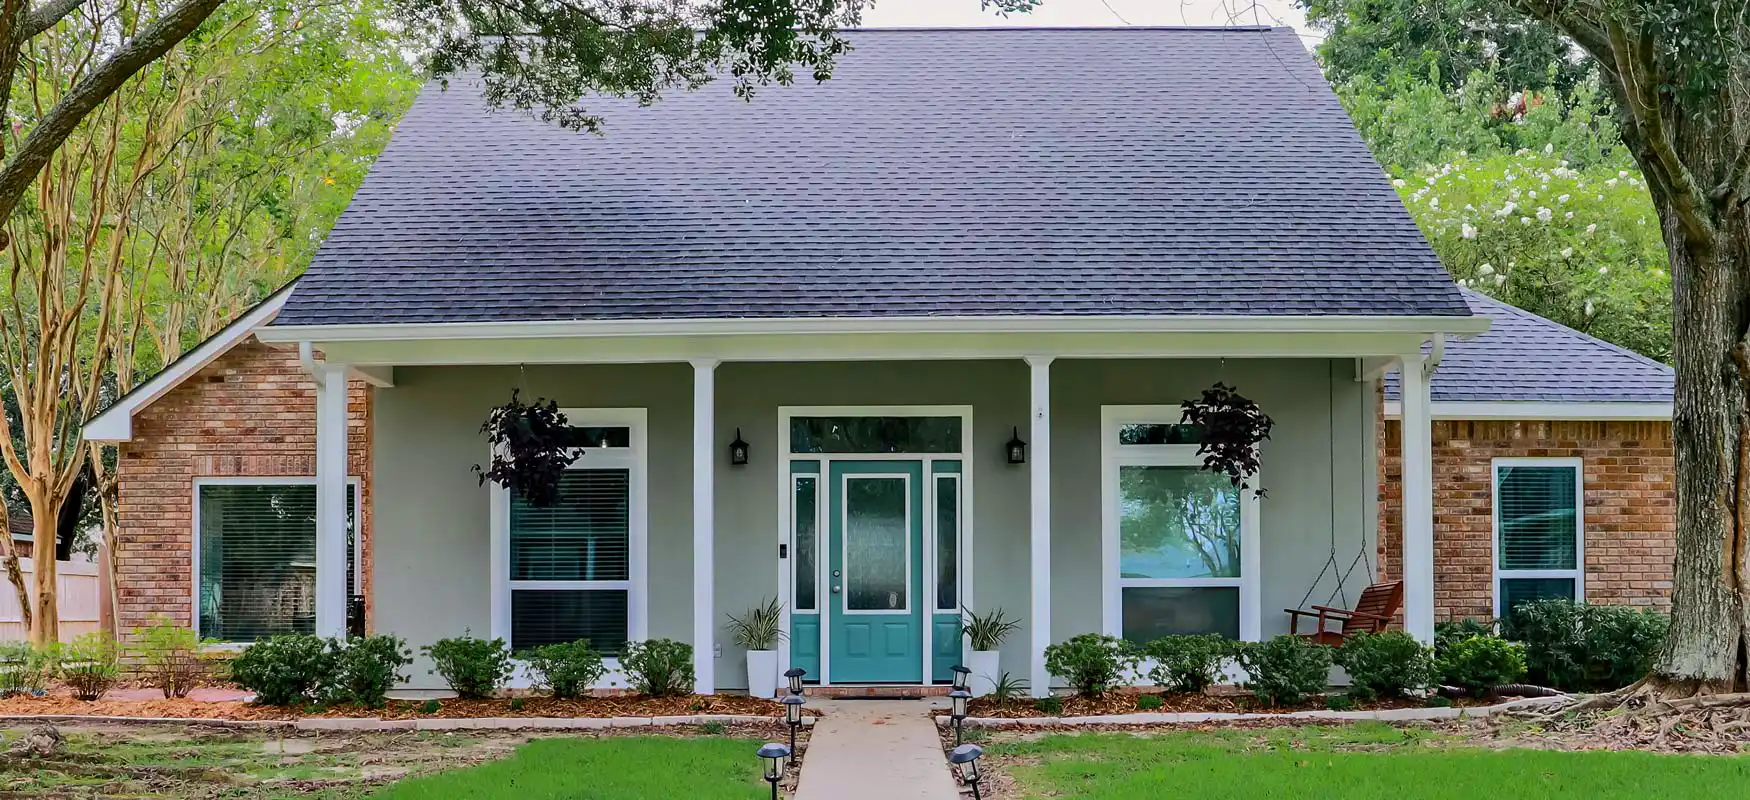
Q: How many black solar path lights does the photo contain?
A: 6